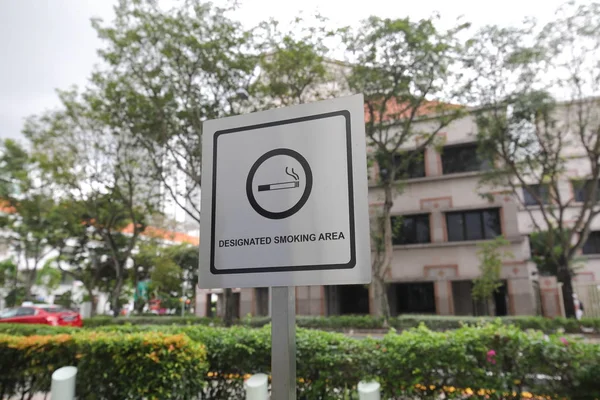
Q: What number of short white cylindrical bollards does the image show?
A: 3